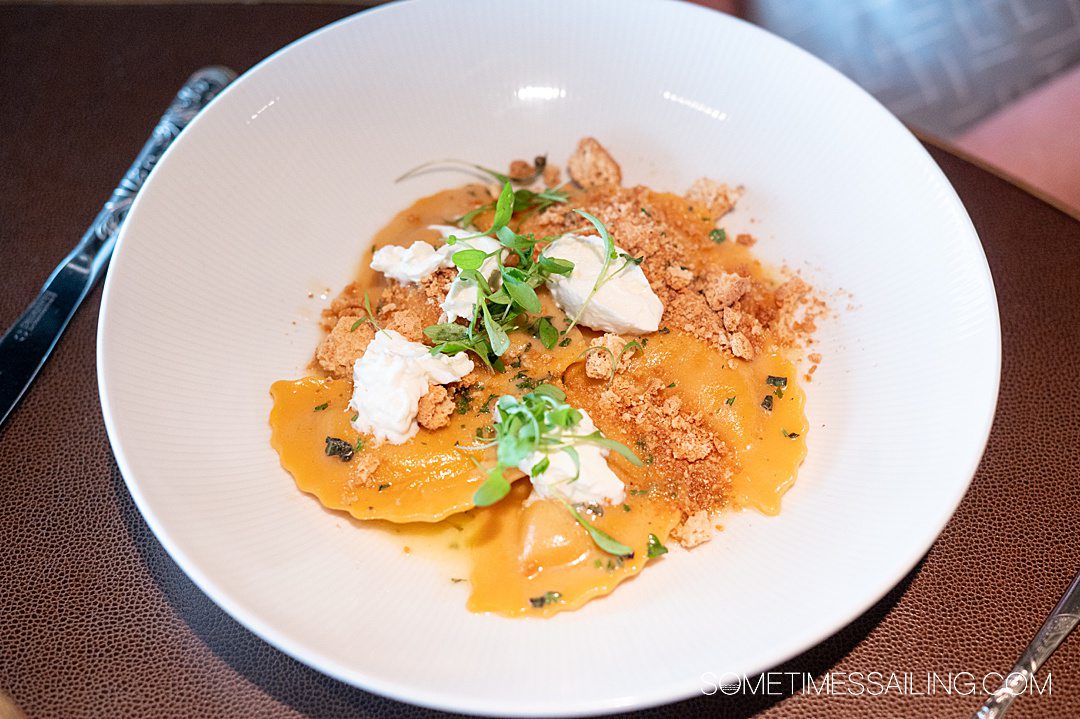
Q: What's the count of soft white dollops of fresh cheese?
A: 4